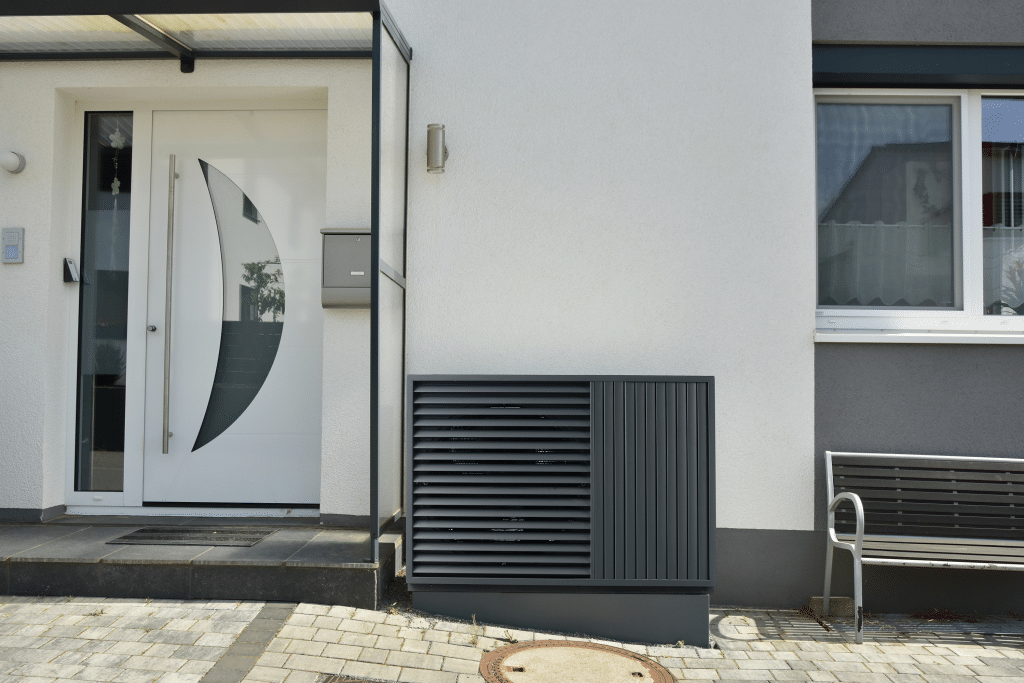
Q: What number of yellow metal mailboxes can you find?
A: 0